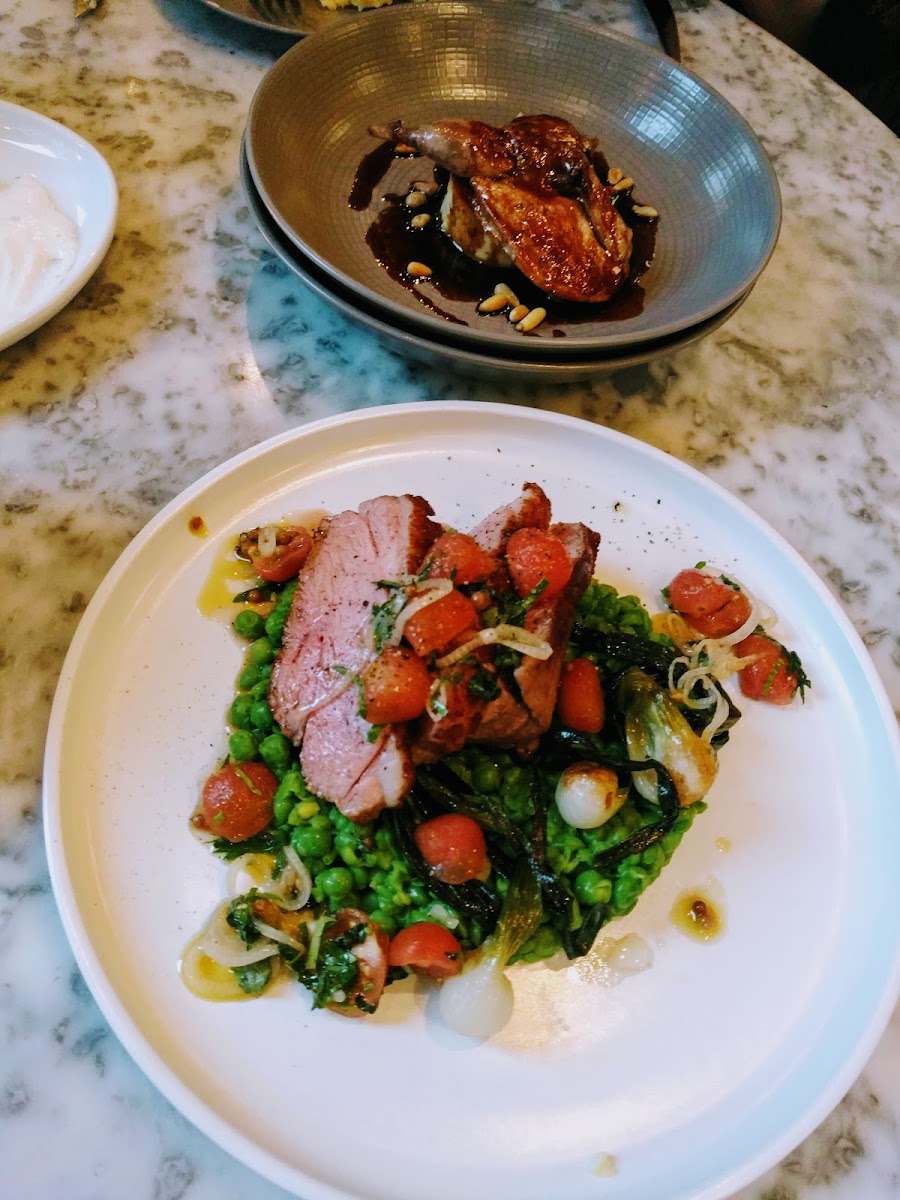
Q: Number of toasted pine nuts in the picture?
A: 12